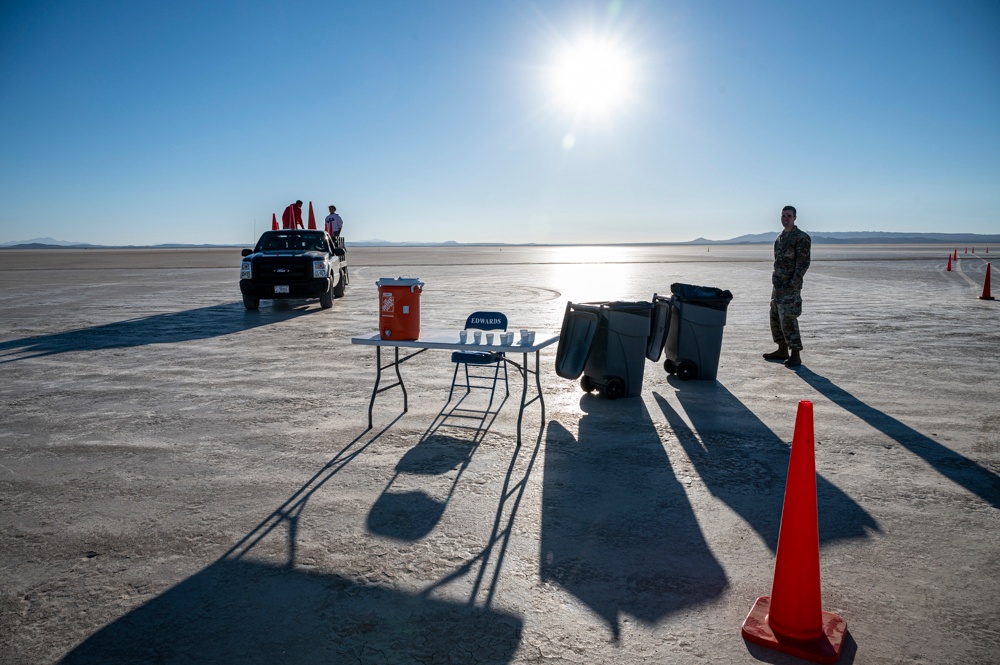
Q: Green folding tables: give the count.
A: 0